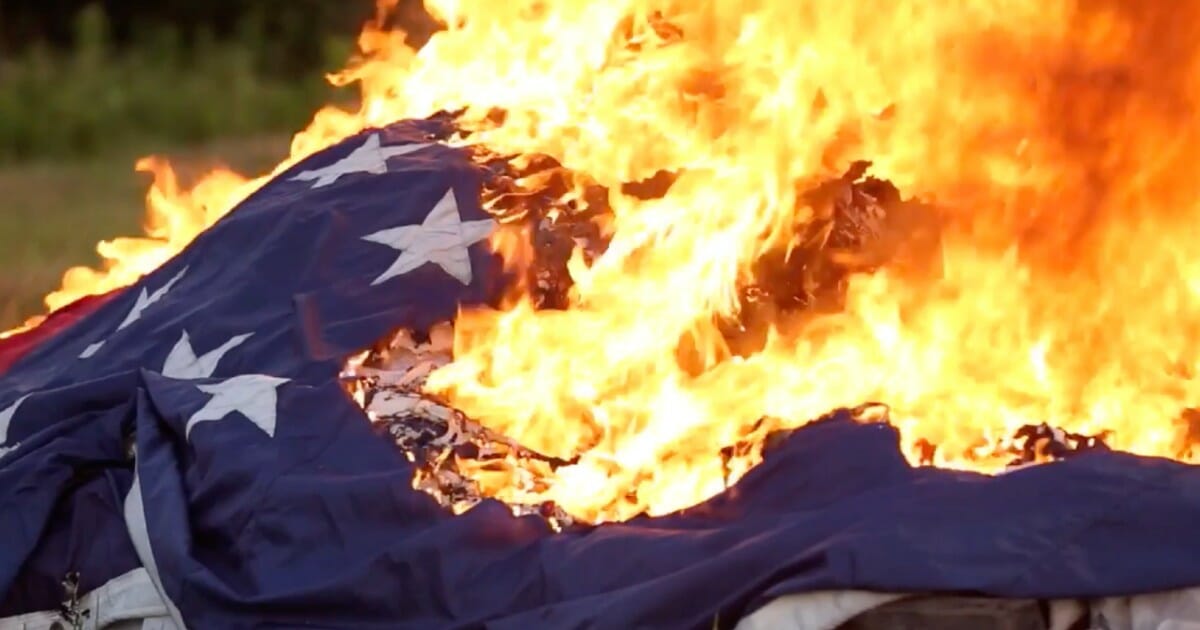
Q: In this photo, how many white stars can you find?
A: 6